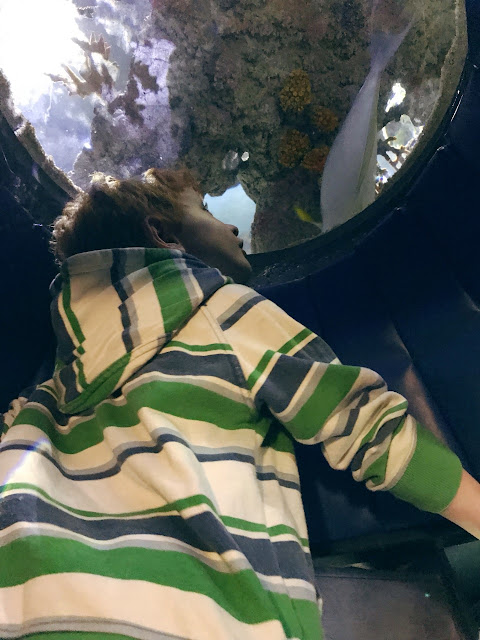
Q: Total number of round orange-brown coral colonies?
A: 4